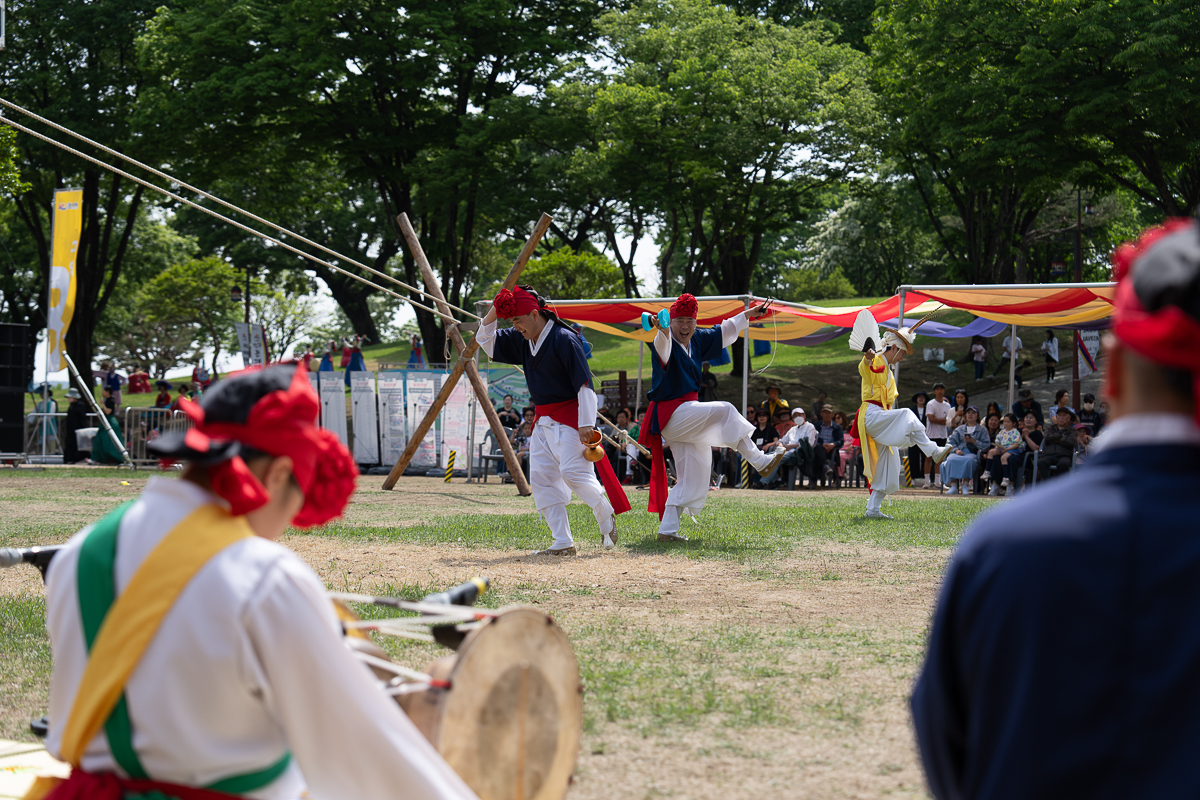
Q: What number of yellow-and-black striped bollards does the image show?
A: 3